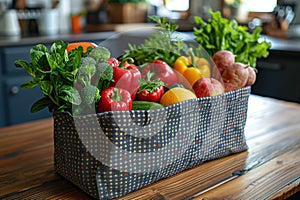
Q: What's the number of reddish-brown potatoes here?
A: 3